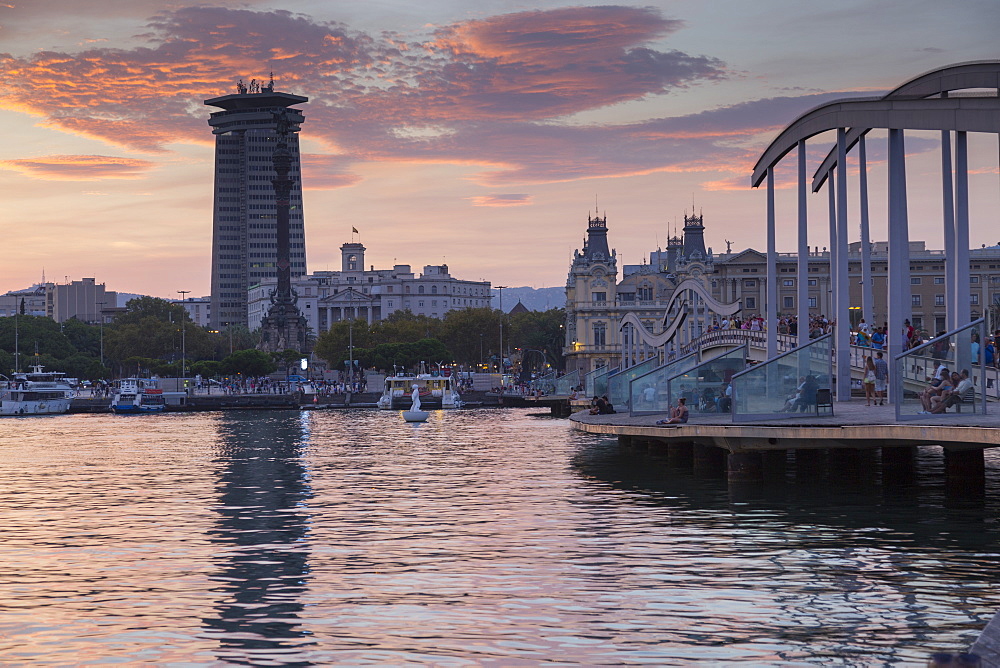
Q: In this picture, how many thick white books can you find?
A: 0